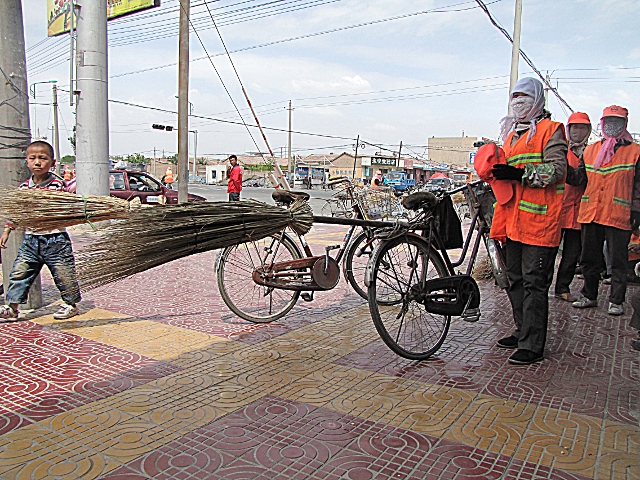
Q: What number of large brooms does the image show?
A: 2